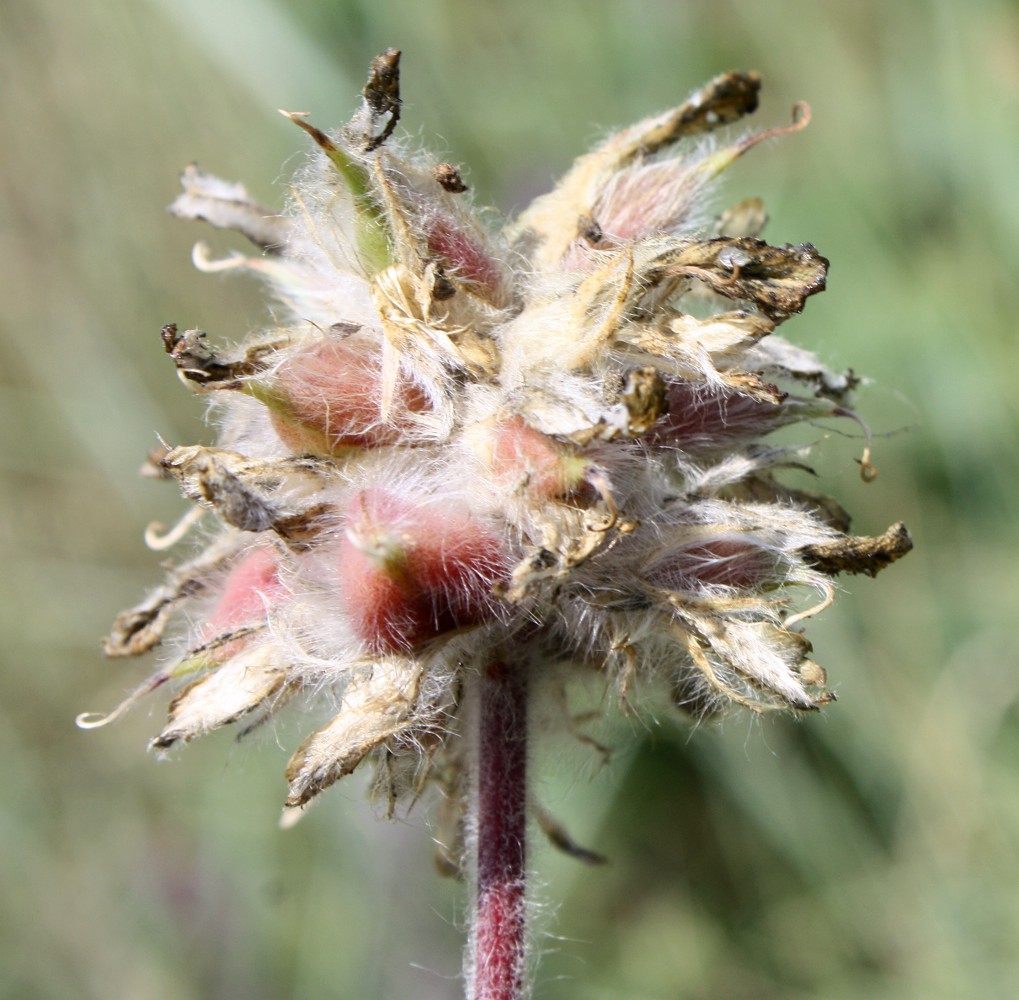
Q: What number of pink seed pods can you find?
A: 8